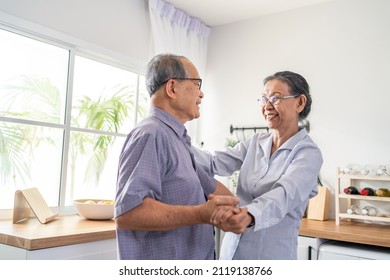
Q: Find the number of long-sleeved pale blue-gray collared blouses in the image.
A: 1